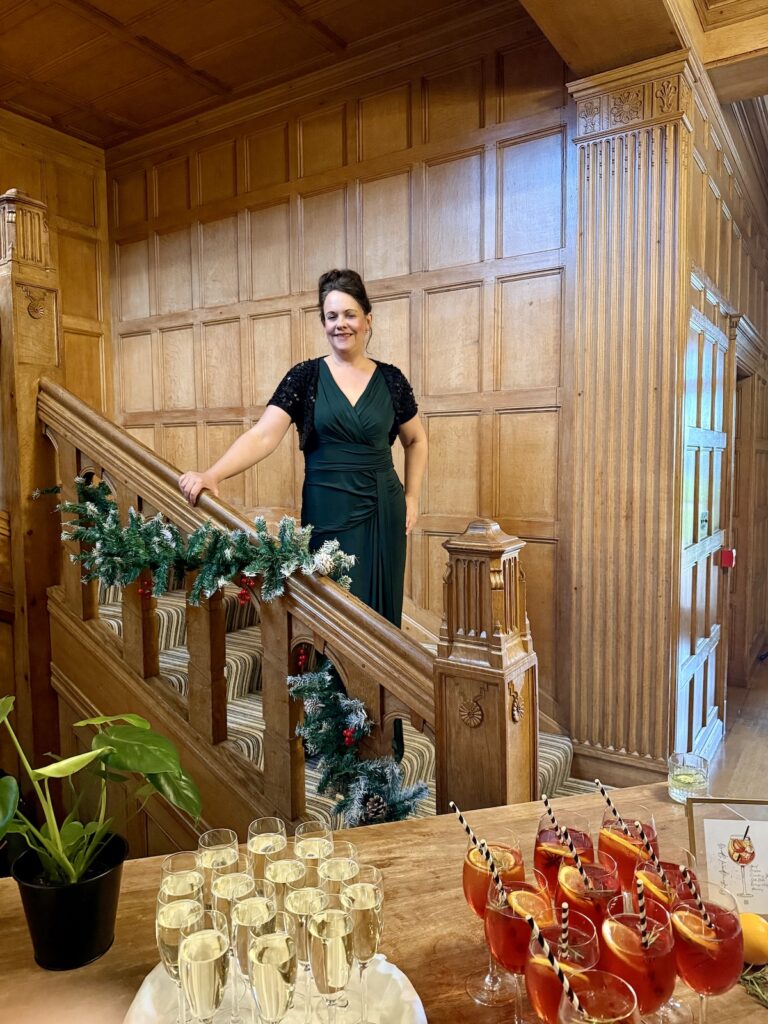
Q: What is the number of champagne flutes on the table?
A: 14